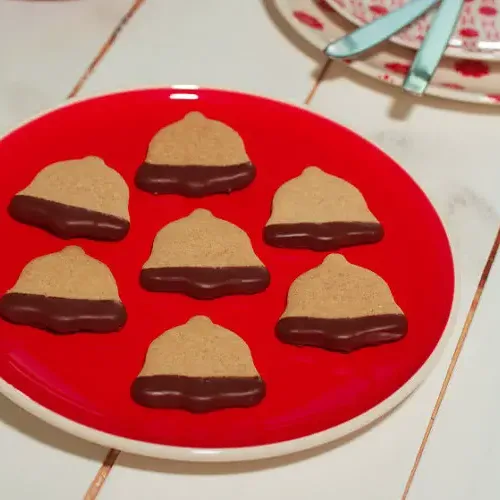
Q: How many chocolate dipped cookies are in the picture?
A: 7